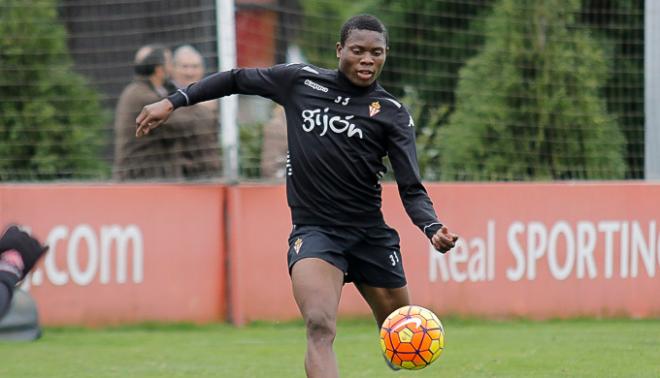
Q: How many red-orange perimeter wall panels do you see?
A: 2